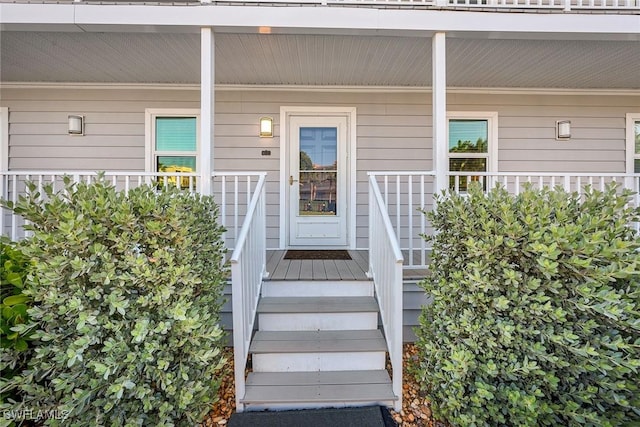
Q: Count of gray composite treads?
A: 3